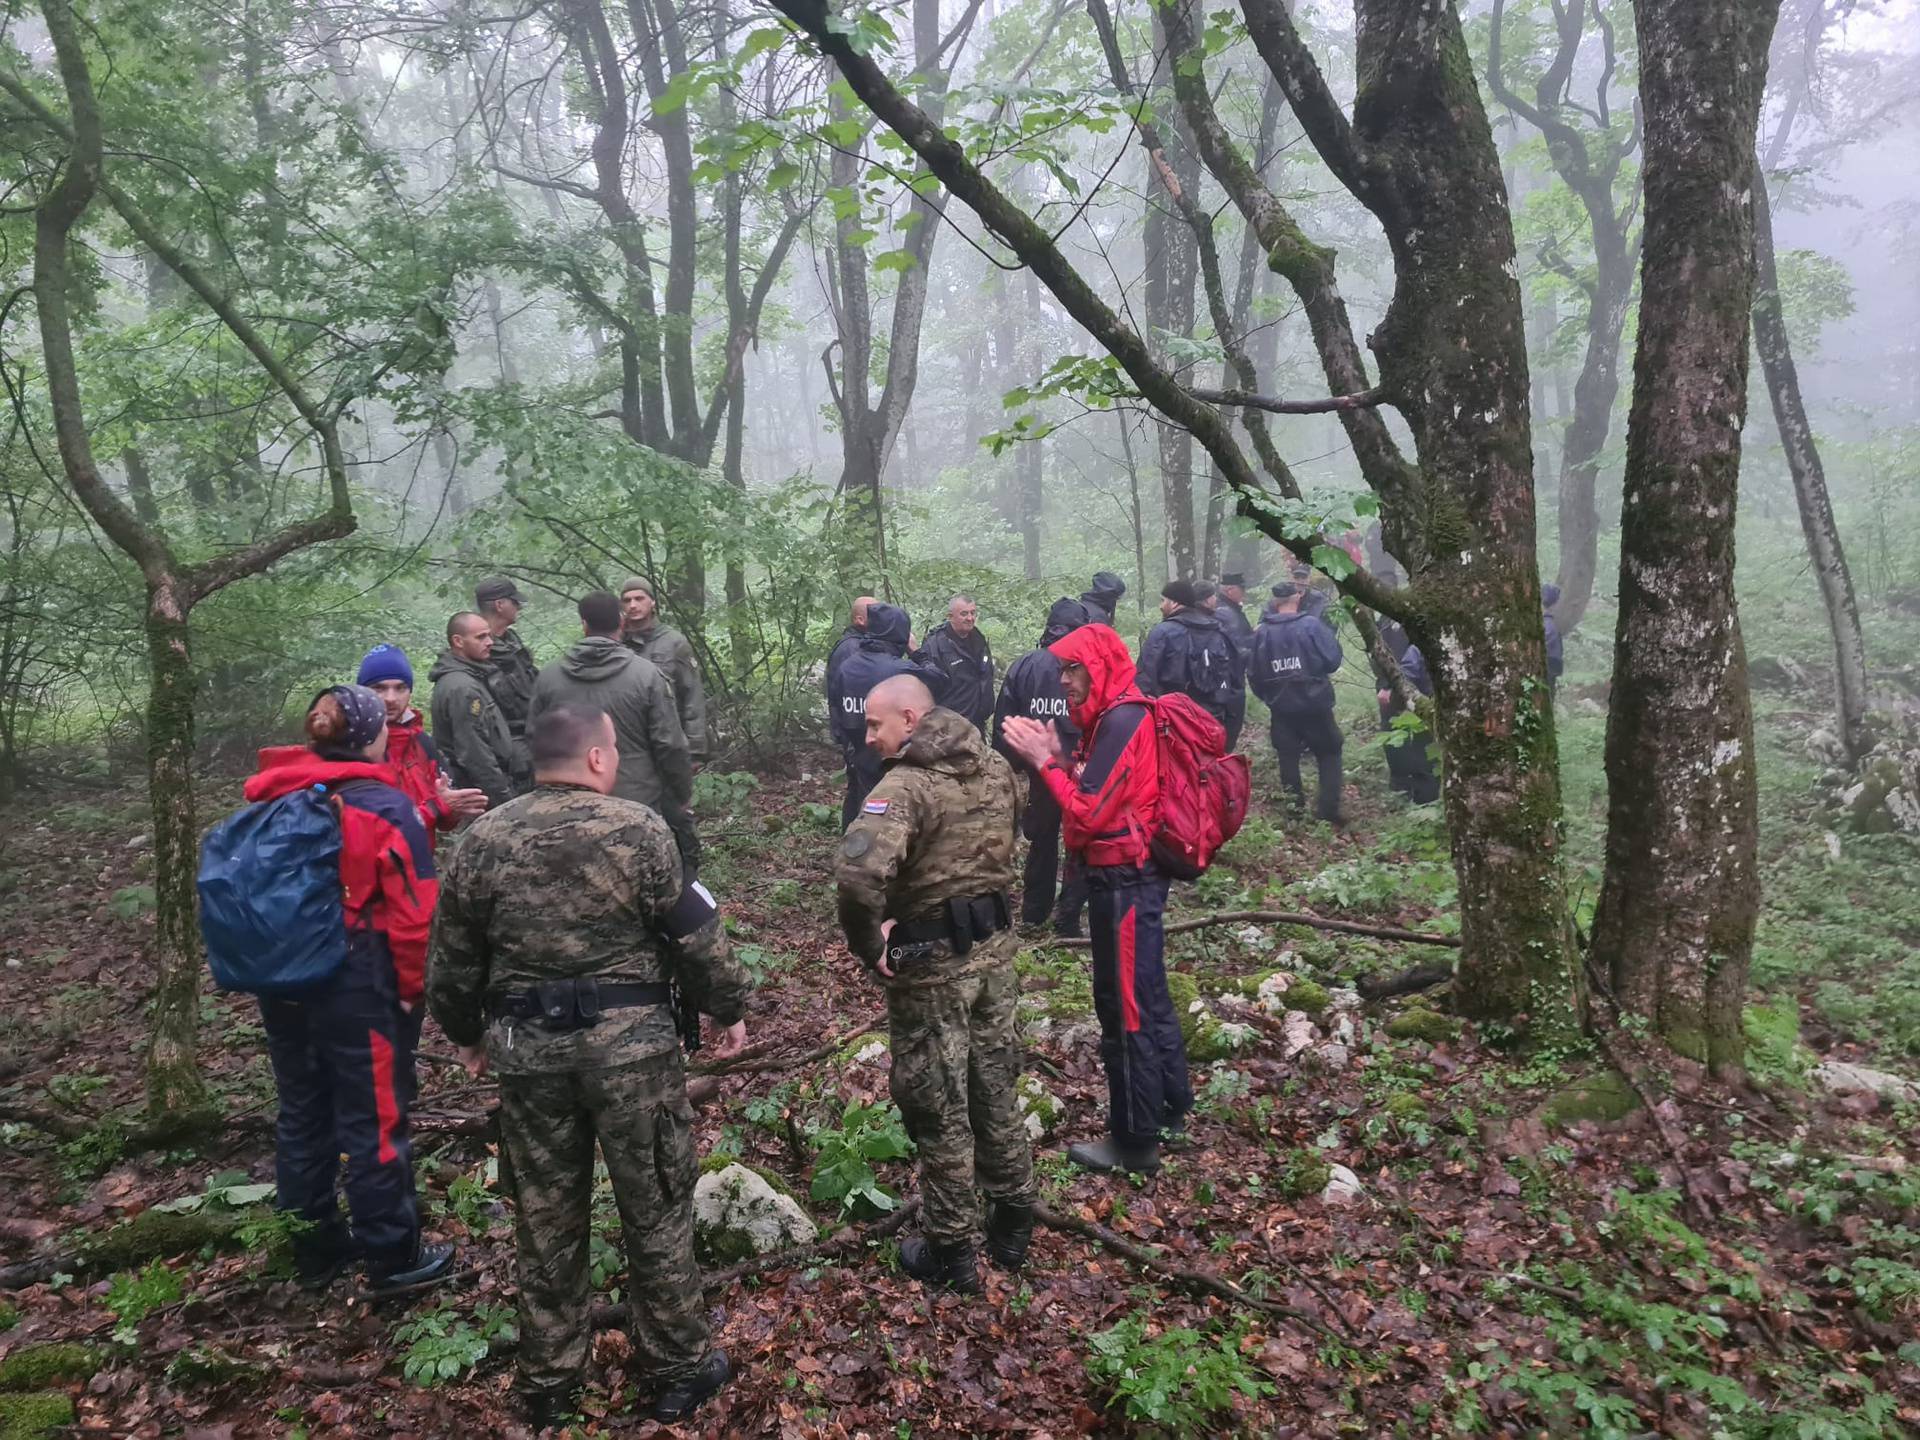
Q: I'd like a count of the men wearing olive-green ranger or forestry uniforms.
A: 4